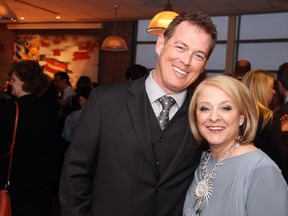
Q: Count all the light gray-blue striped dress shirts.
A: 1